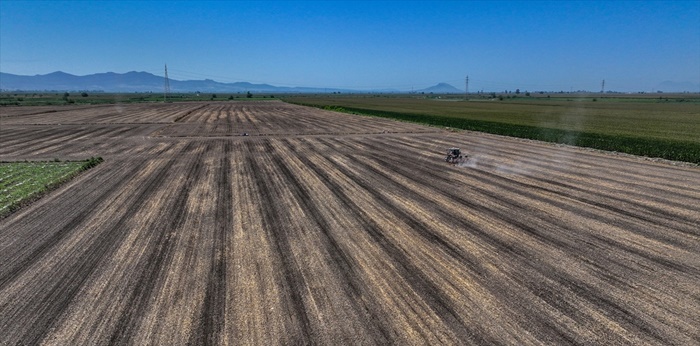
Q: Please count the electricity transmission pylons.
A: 3